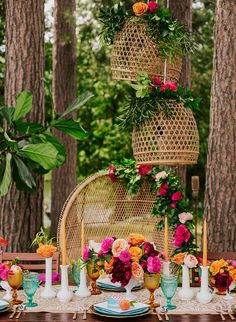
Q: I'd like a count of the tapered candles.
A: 4